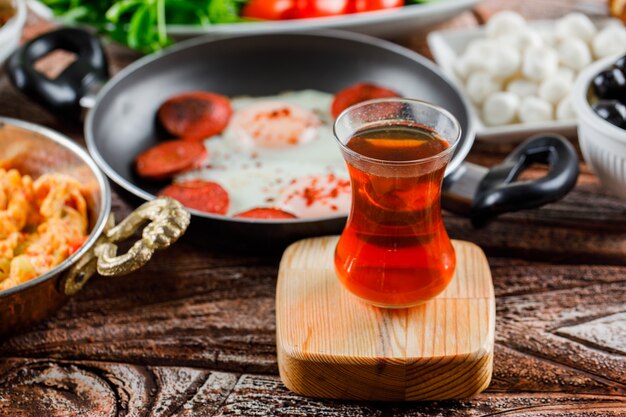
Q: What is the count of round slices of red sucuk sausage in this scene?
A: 5